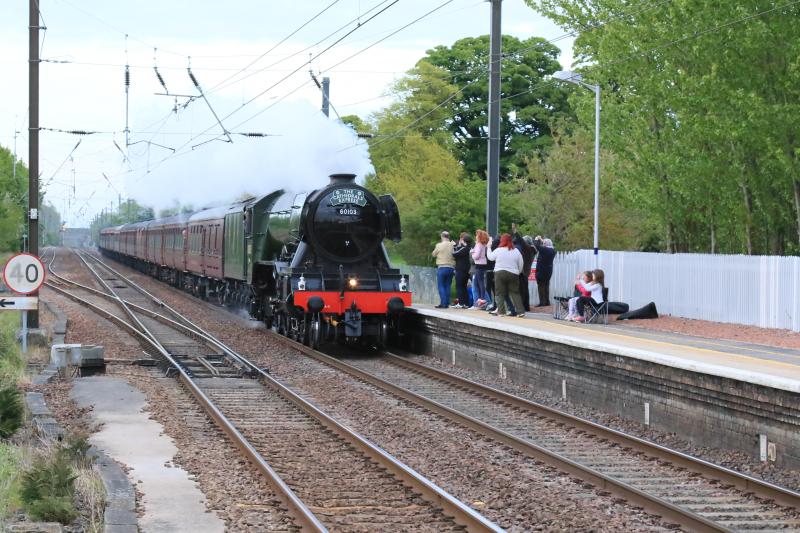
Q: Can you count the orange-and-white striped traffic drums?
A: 0